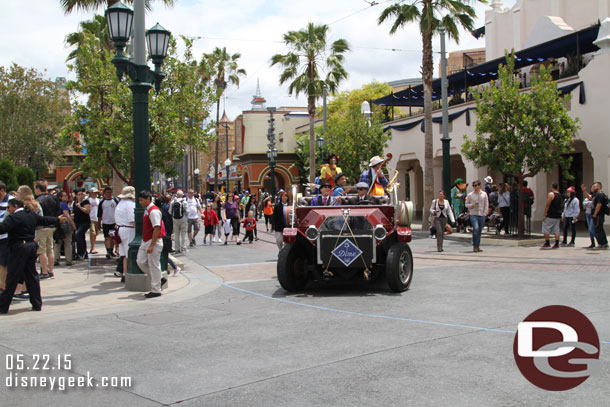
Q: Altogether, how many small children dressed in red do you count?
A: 2